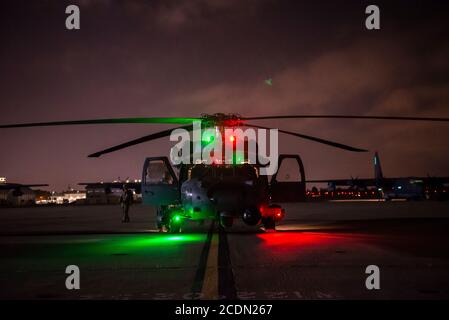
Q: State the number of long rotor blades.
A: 4